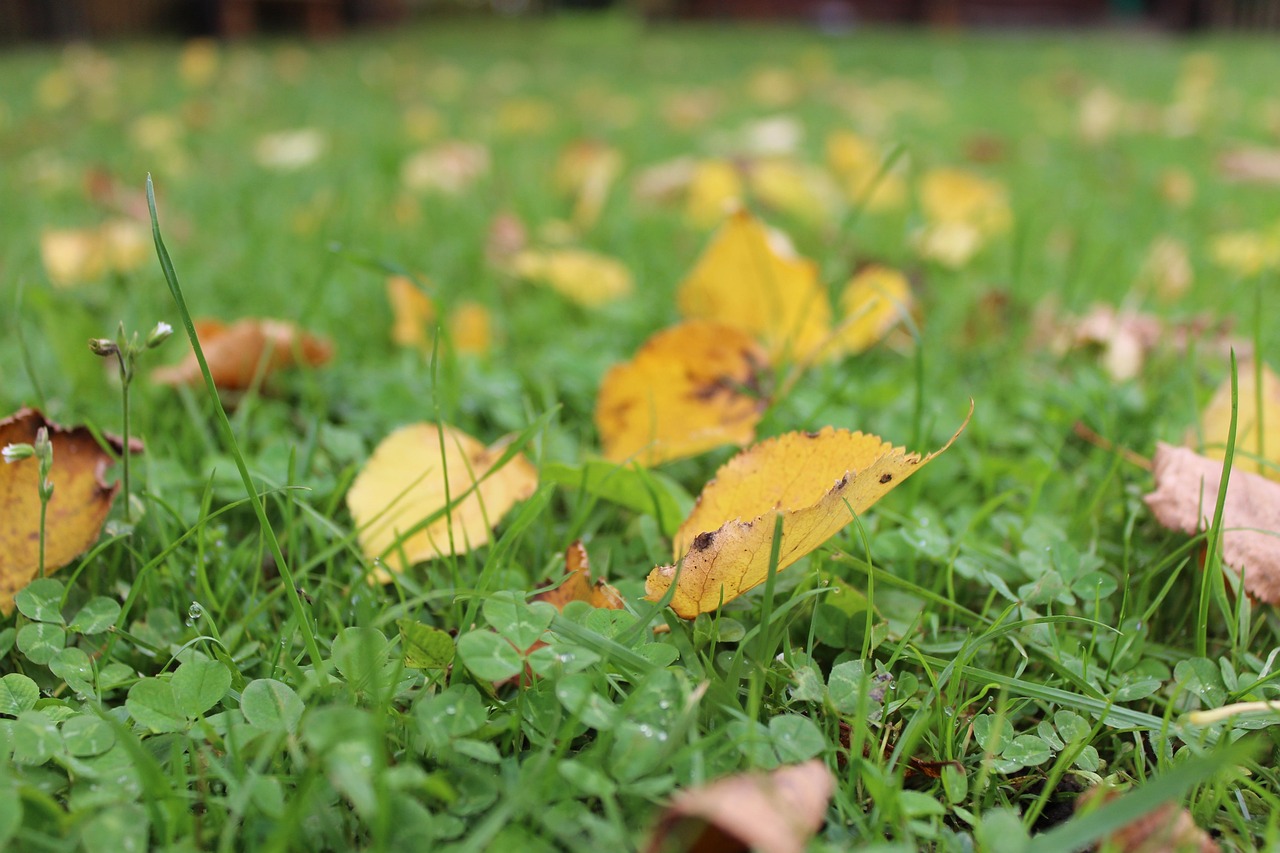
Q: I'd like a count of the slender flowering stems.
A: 2